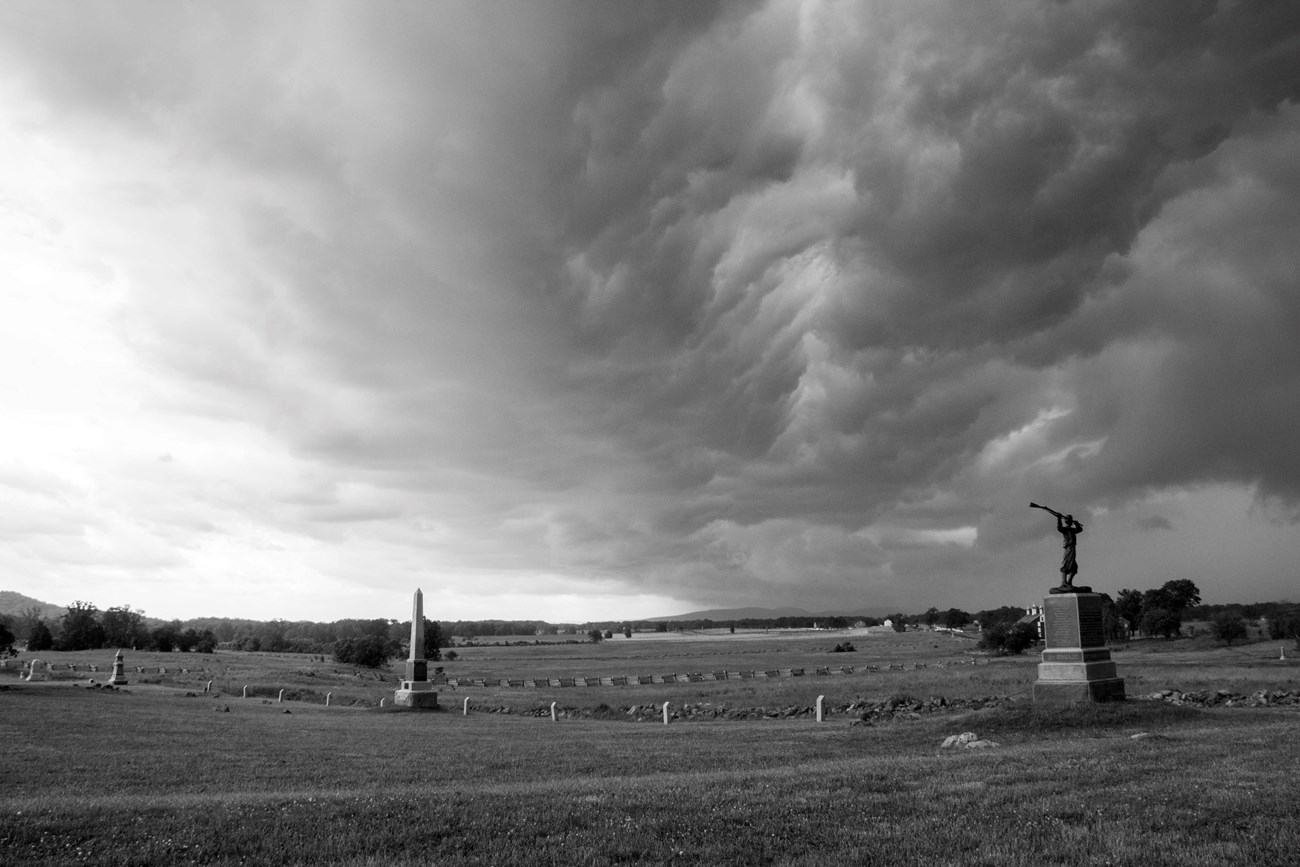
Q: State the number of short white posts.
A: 9